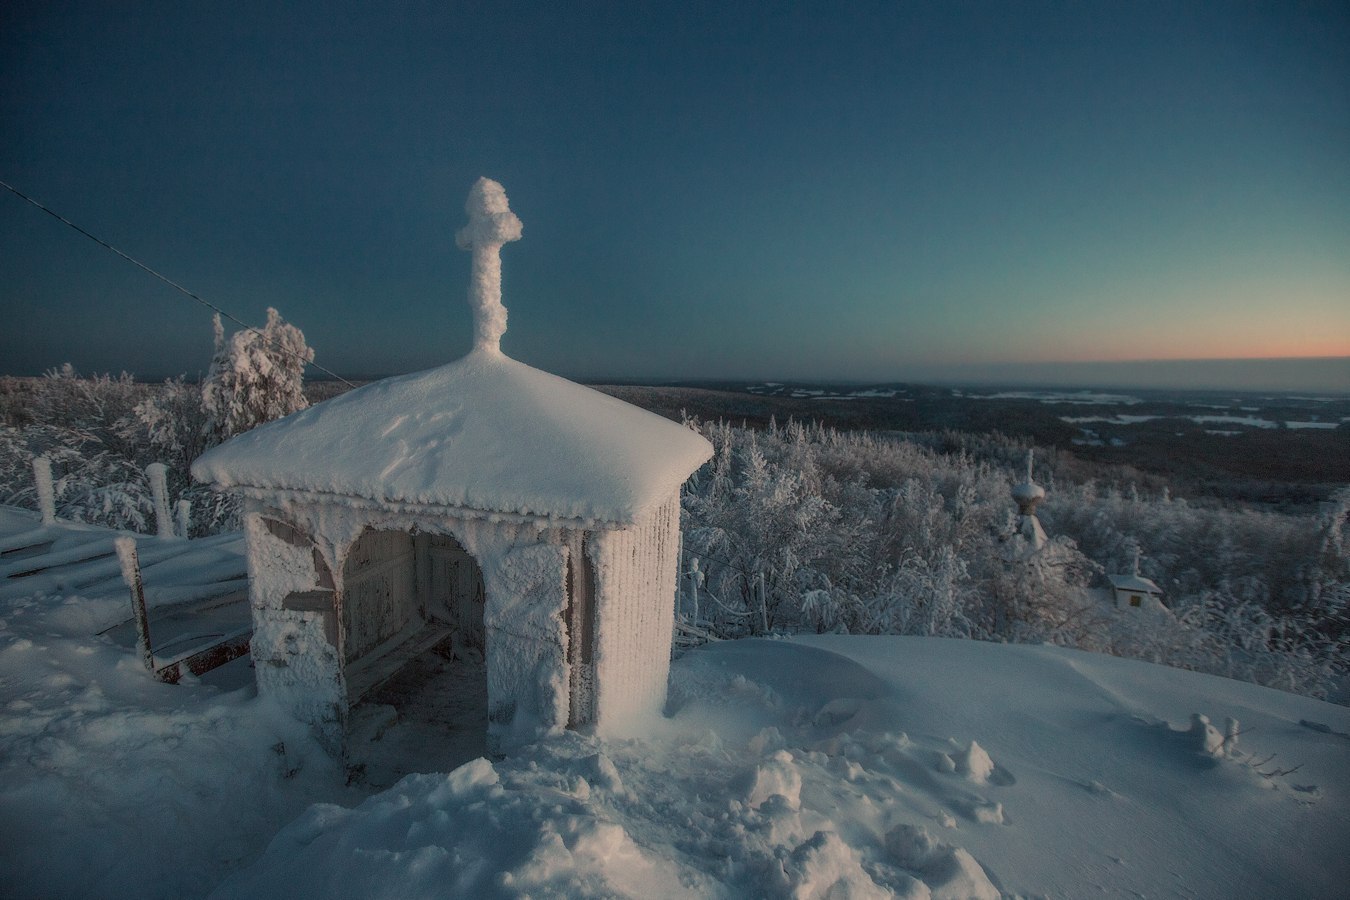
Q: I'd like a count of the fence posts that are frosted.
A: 4